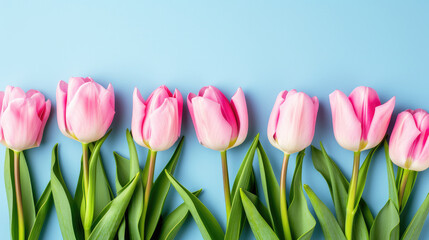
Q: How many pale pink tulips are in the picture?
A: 7